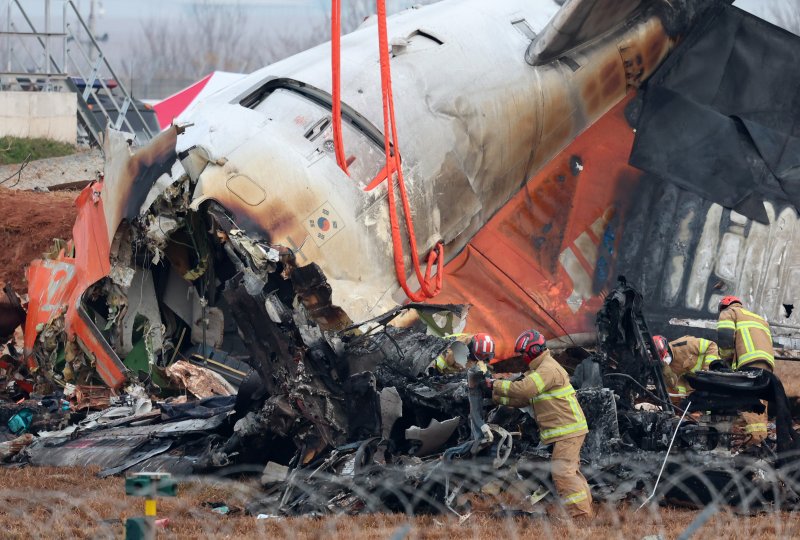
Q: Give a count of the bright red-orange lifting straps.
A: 2